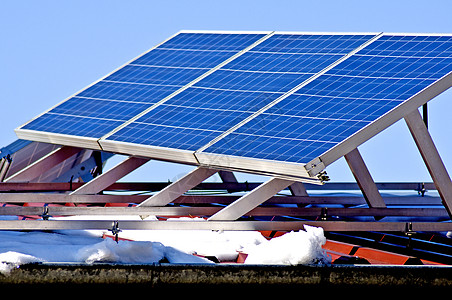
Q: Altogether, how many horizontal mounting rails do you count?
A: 4